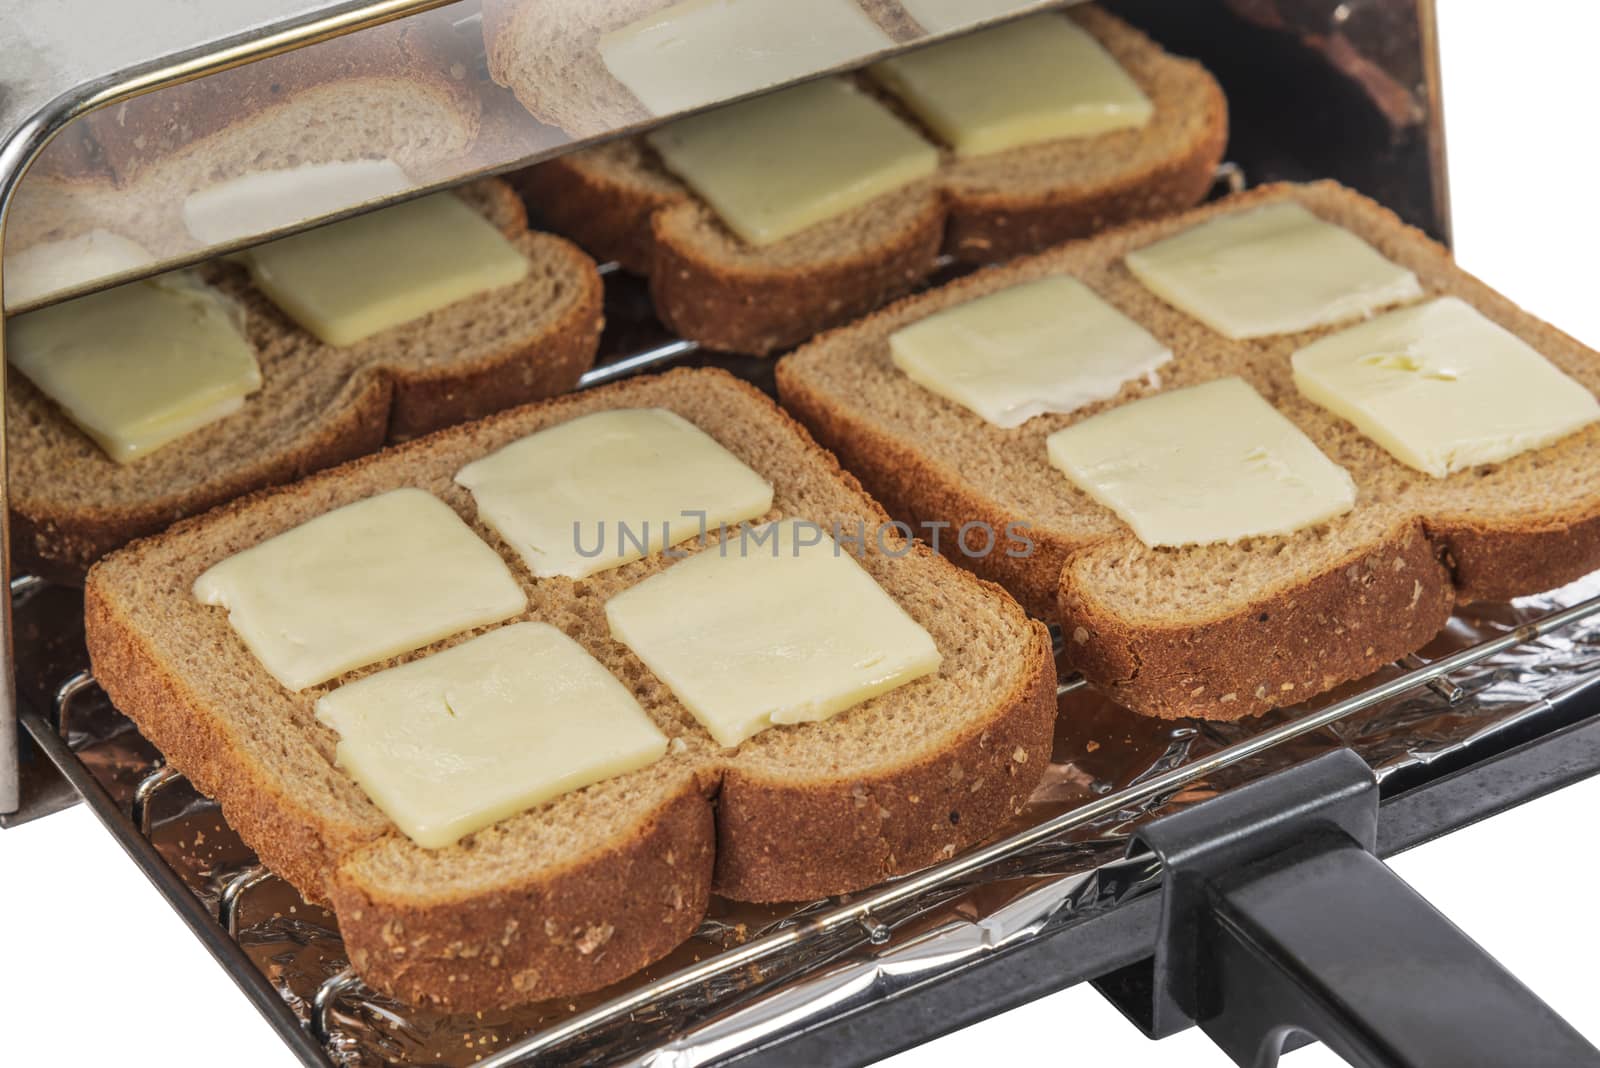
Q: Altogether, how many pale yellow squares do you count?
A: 12